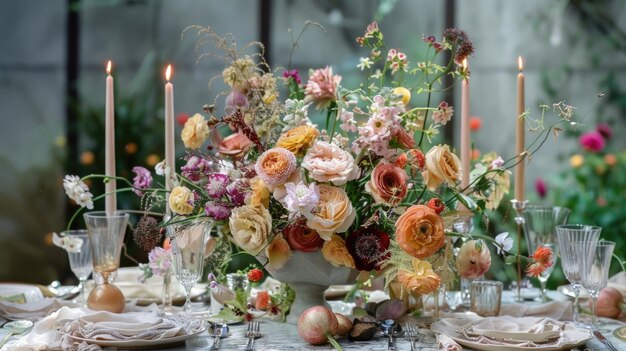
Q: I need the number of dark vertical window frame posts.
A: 3